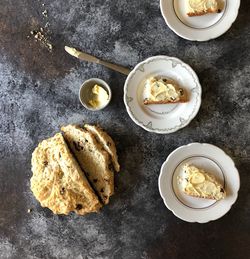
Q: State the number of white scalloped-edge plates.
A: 3